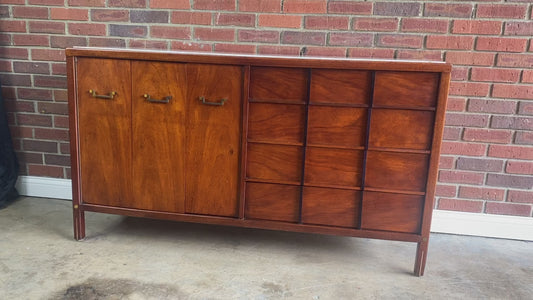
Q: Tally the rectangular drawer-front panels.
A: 12